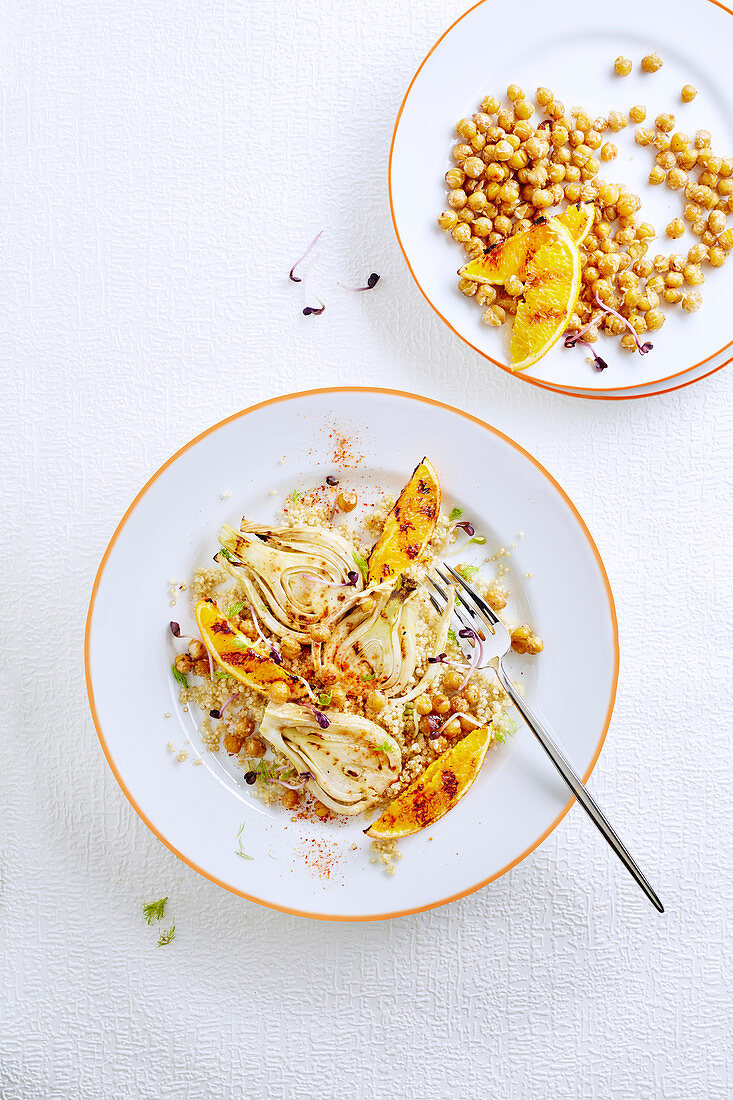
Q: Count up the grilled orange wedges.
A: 5